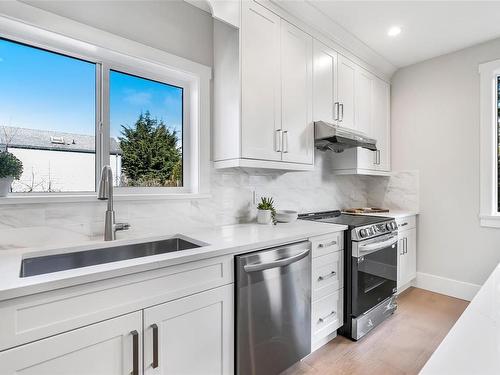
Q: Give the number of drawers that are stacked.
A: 3